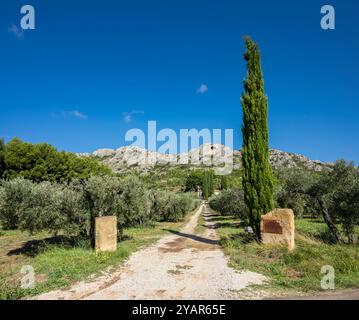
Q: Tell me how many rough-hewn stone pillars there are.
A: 2